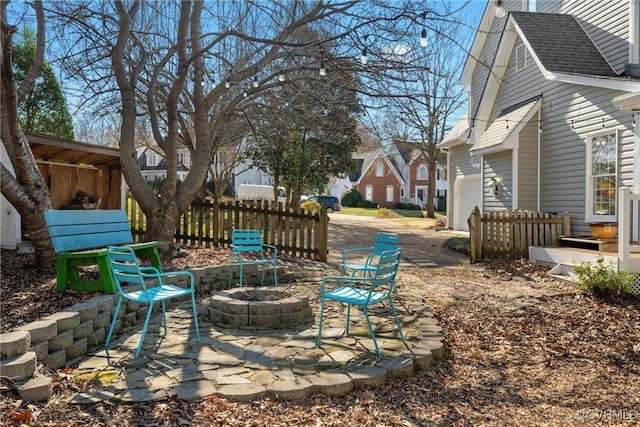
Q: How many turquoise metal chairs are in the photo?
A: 4